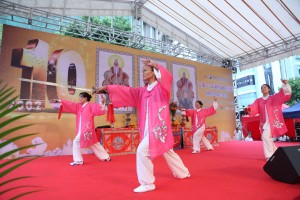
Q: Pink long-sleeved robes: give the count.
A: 4